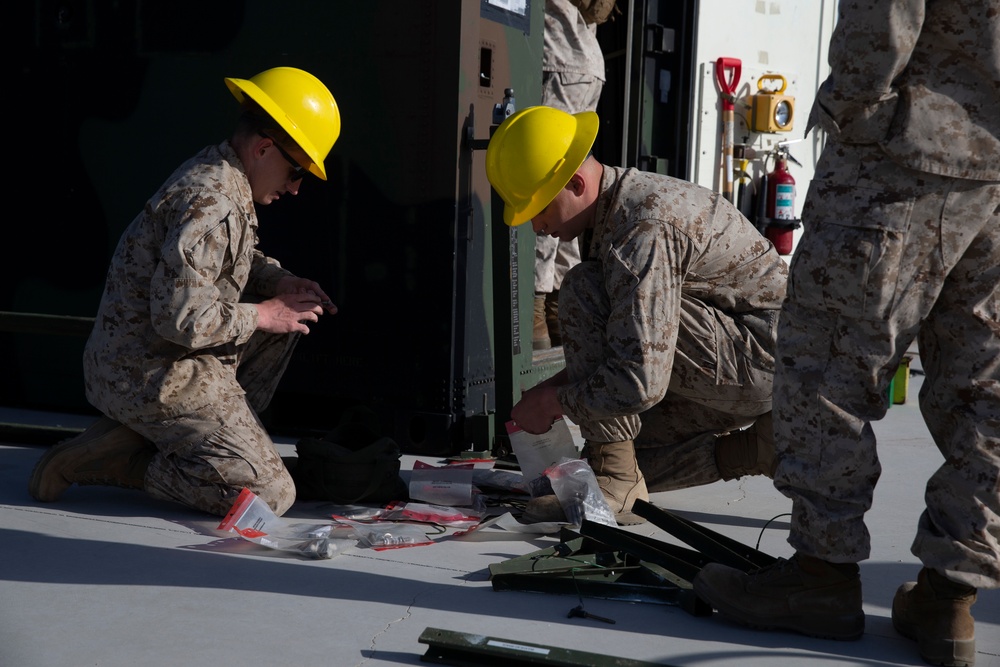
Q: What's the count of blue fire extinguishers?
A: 0